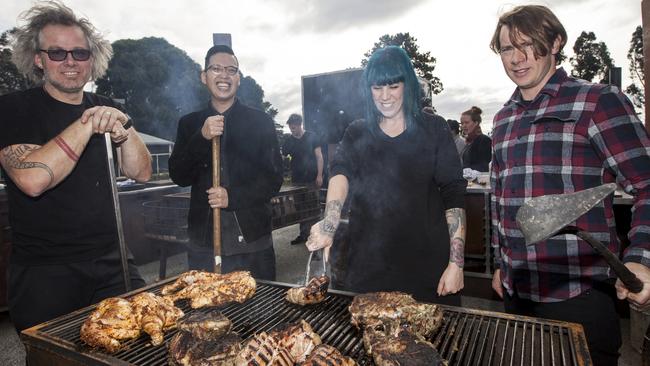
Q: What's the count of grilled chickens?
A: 2